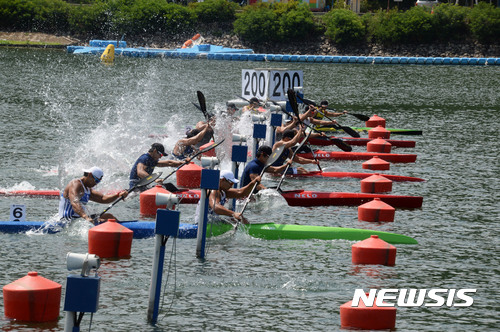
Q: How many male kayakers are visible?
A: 12